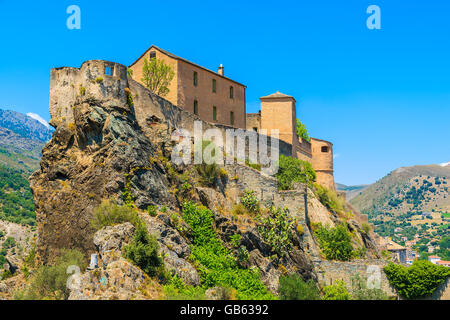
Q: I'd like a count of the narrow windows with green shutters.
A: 6